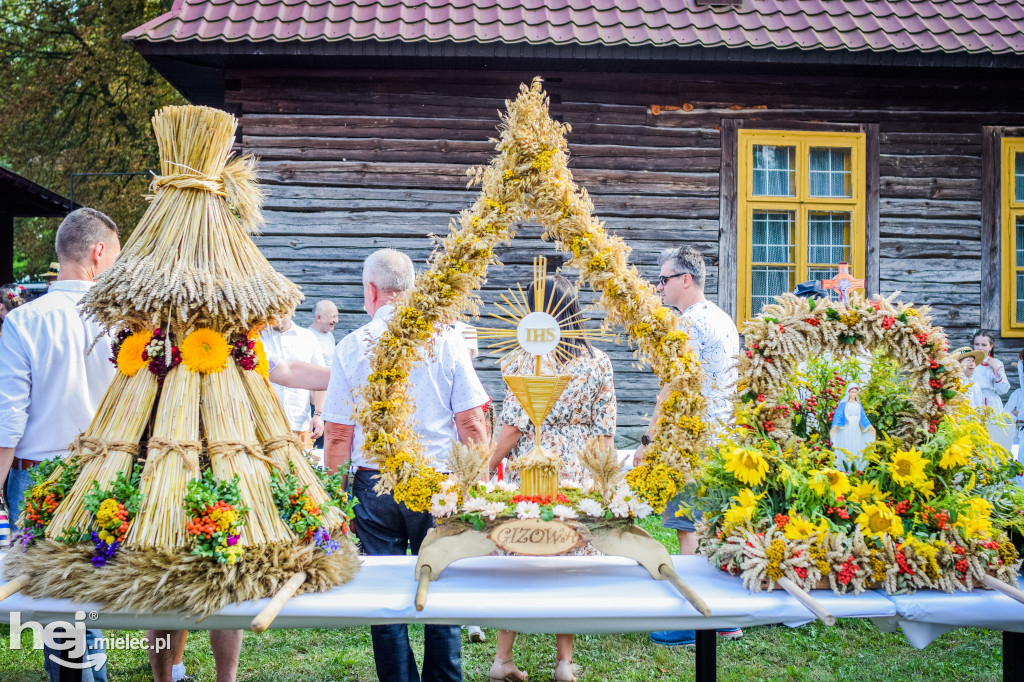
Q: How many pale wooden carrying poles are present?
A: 6